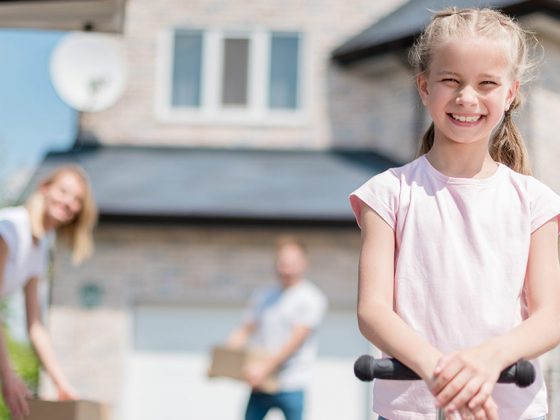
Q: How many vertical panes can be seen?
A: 3